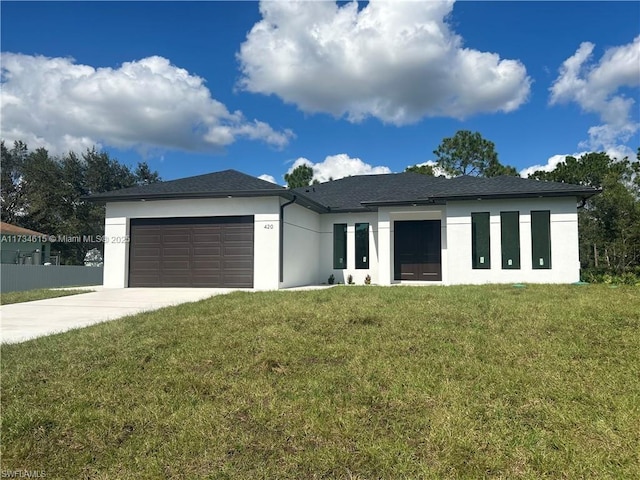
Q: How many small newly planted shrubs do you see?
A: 3